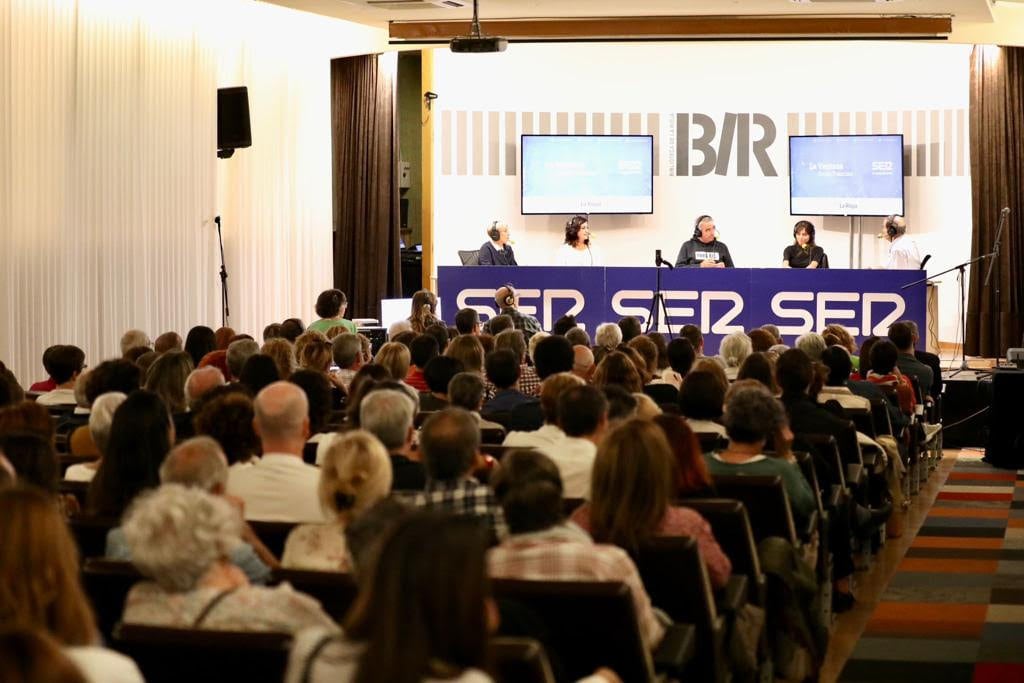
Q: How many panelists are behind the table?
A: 5